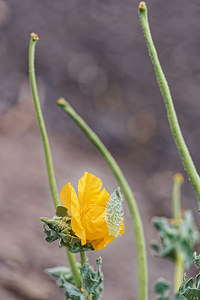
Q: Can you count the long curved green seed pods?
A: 3